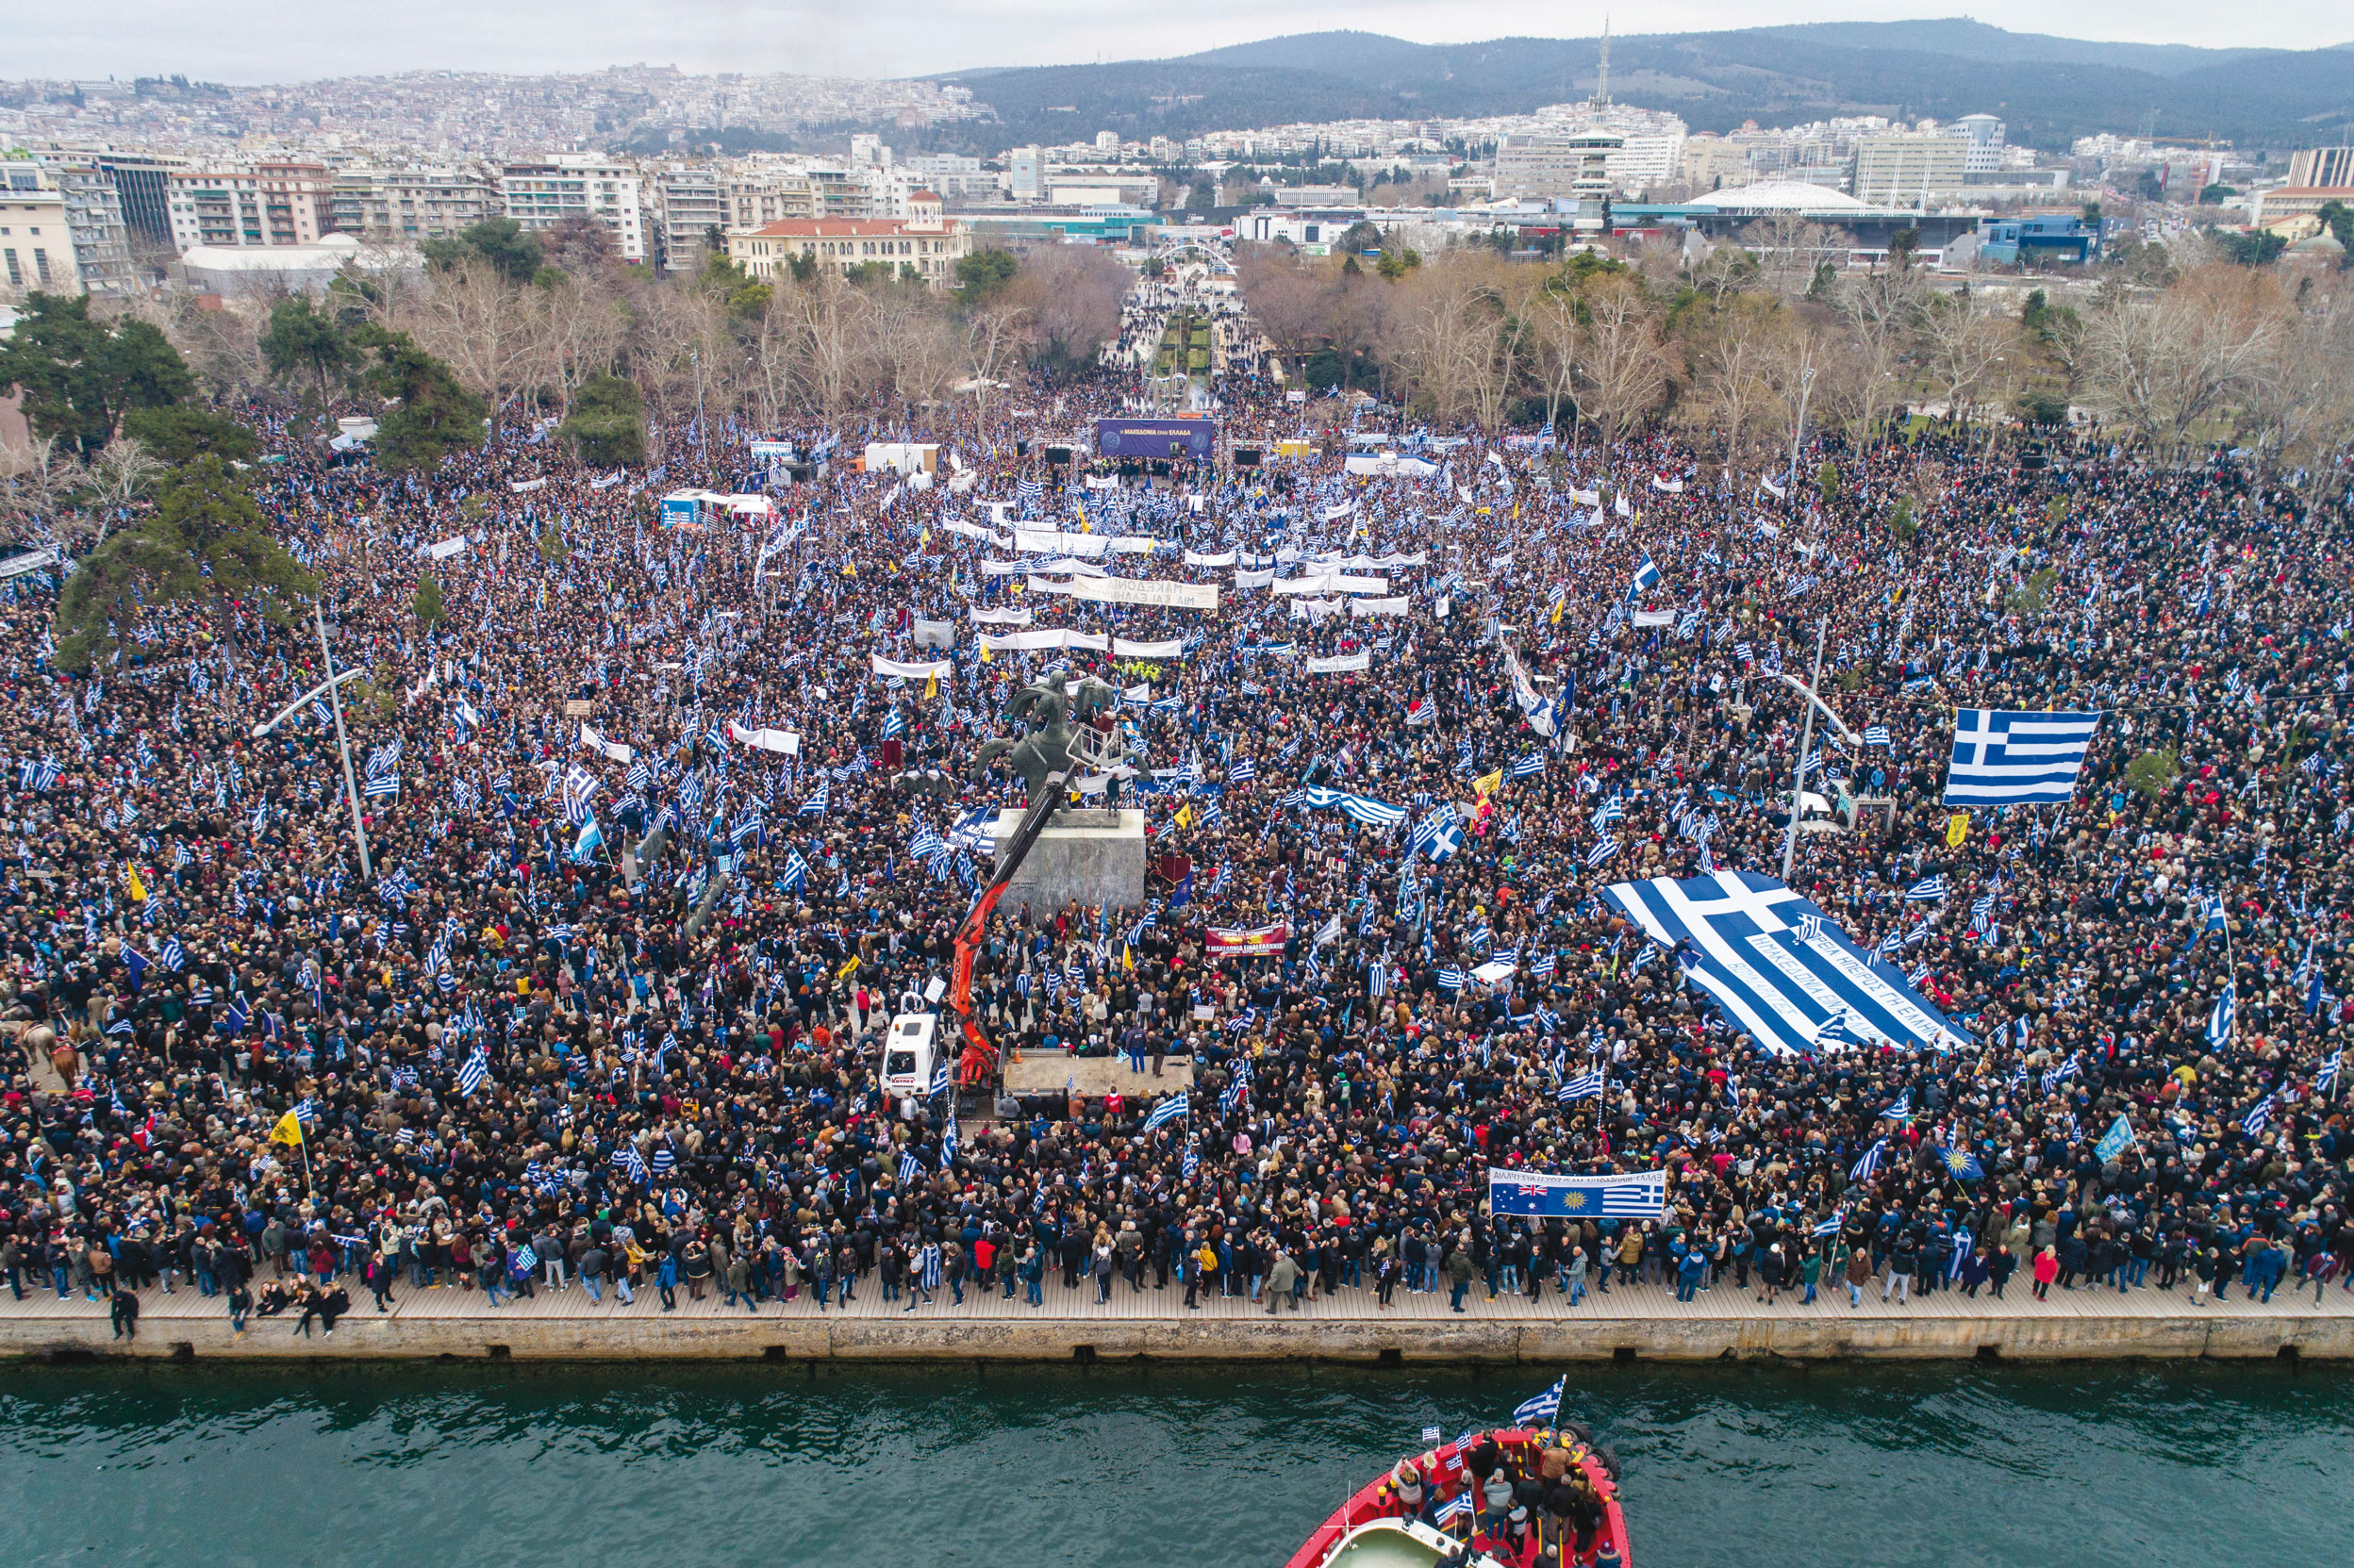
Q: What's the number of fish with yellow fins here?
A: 0